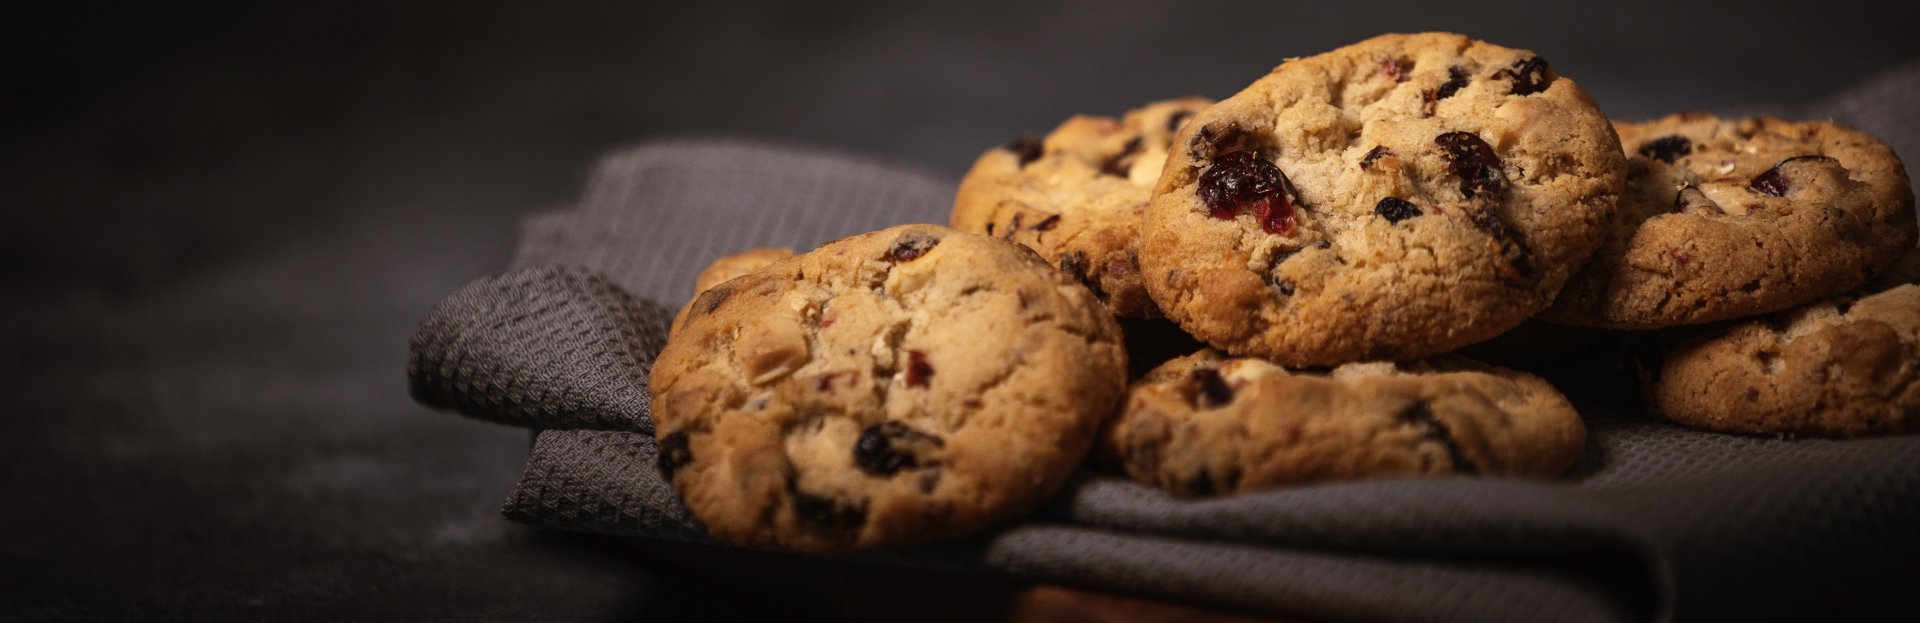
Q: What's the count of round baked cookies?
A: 7